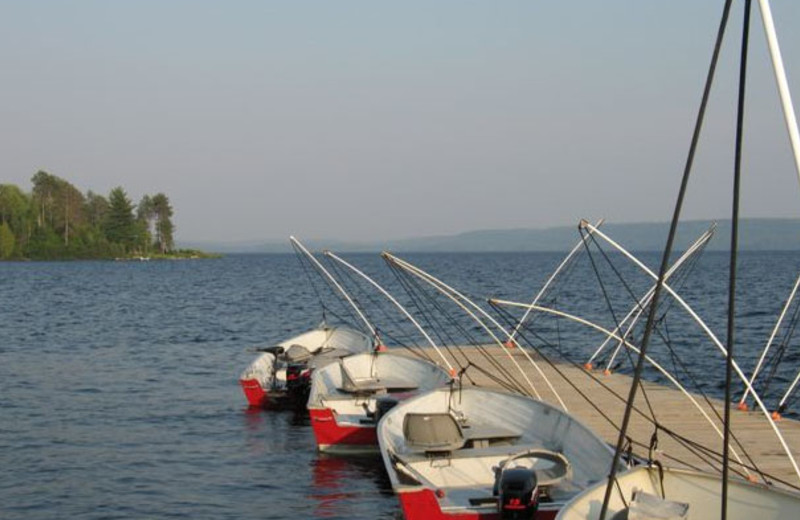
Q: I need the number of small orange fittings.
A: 8